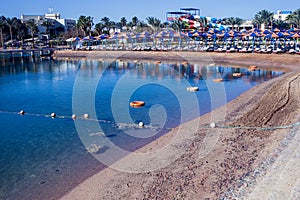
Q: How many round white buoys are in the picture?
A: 6